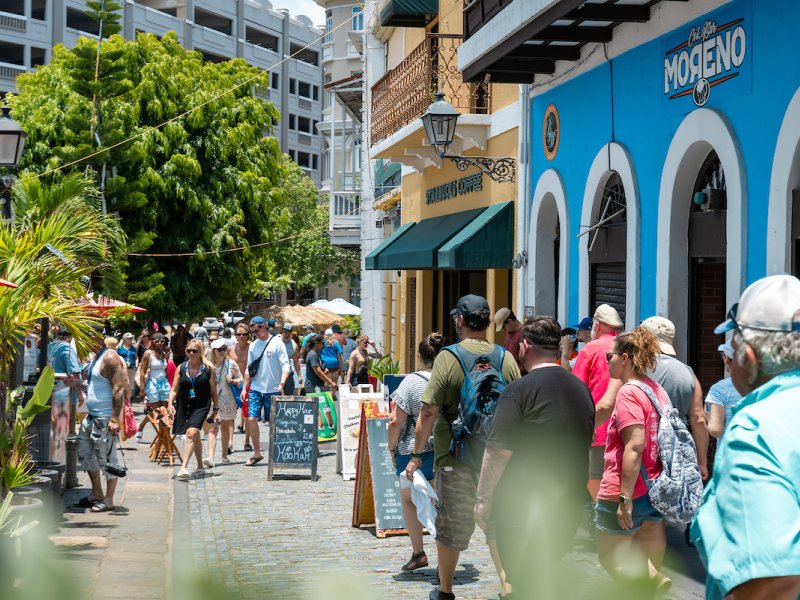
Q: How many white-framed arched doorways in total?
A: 4